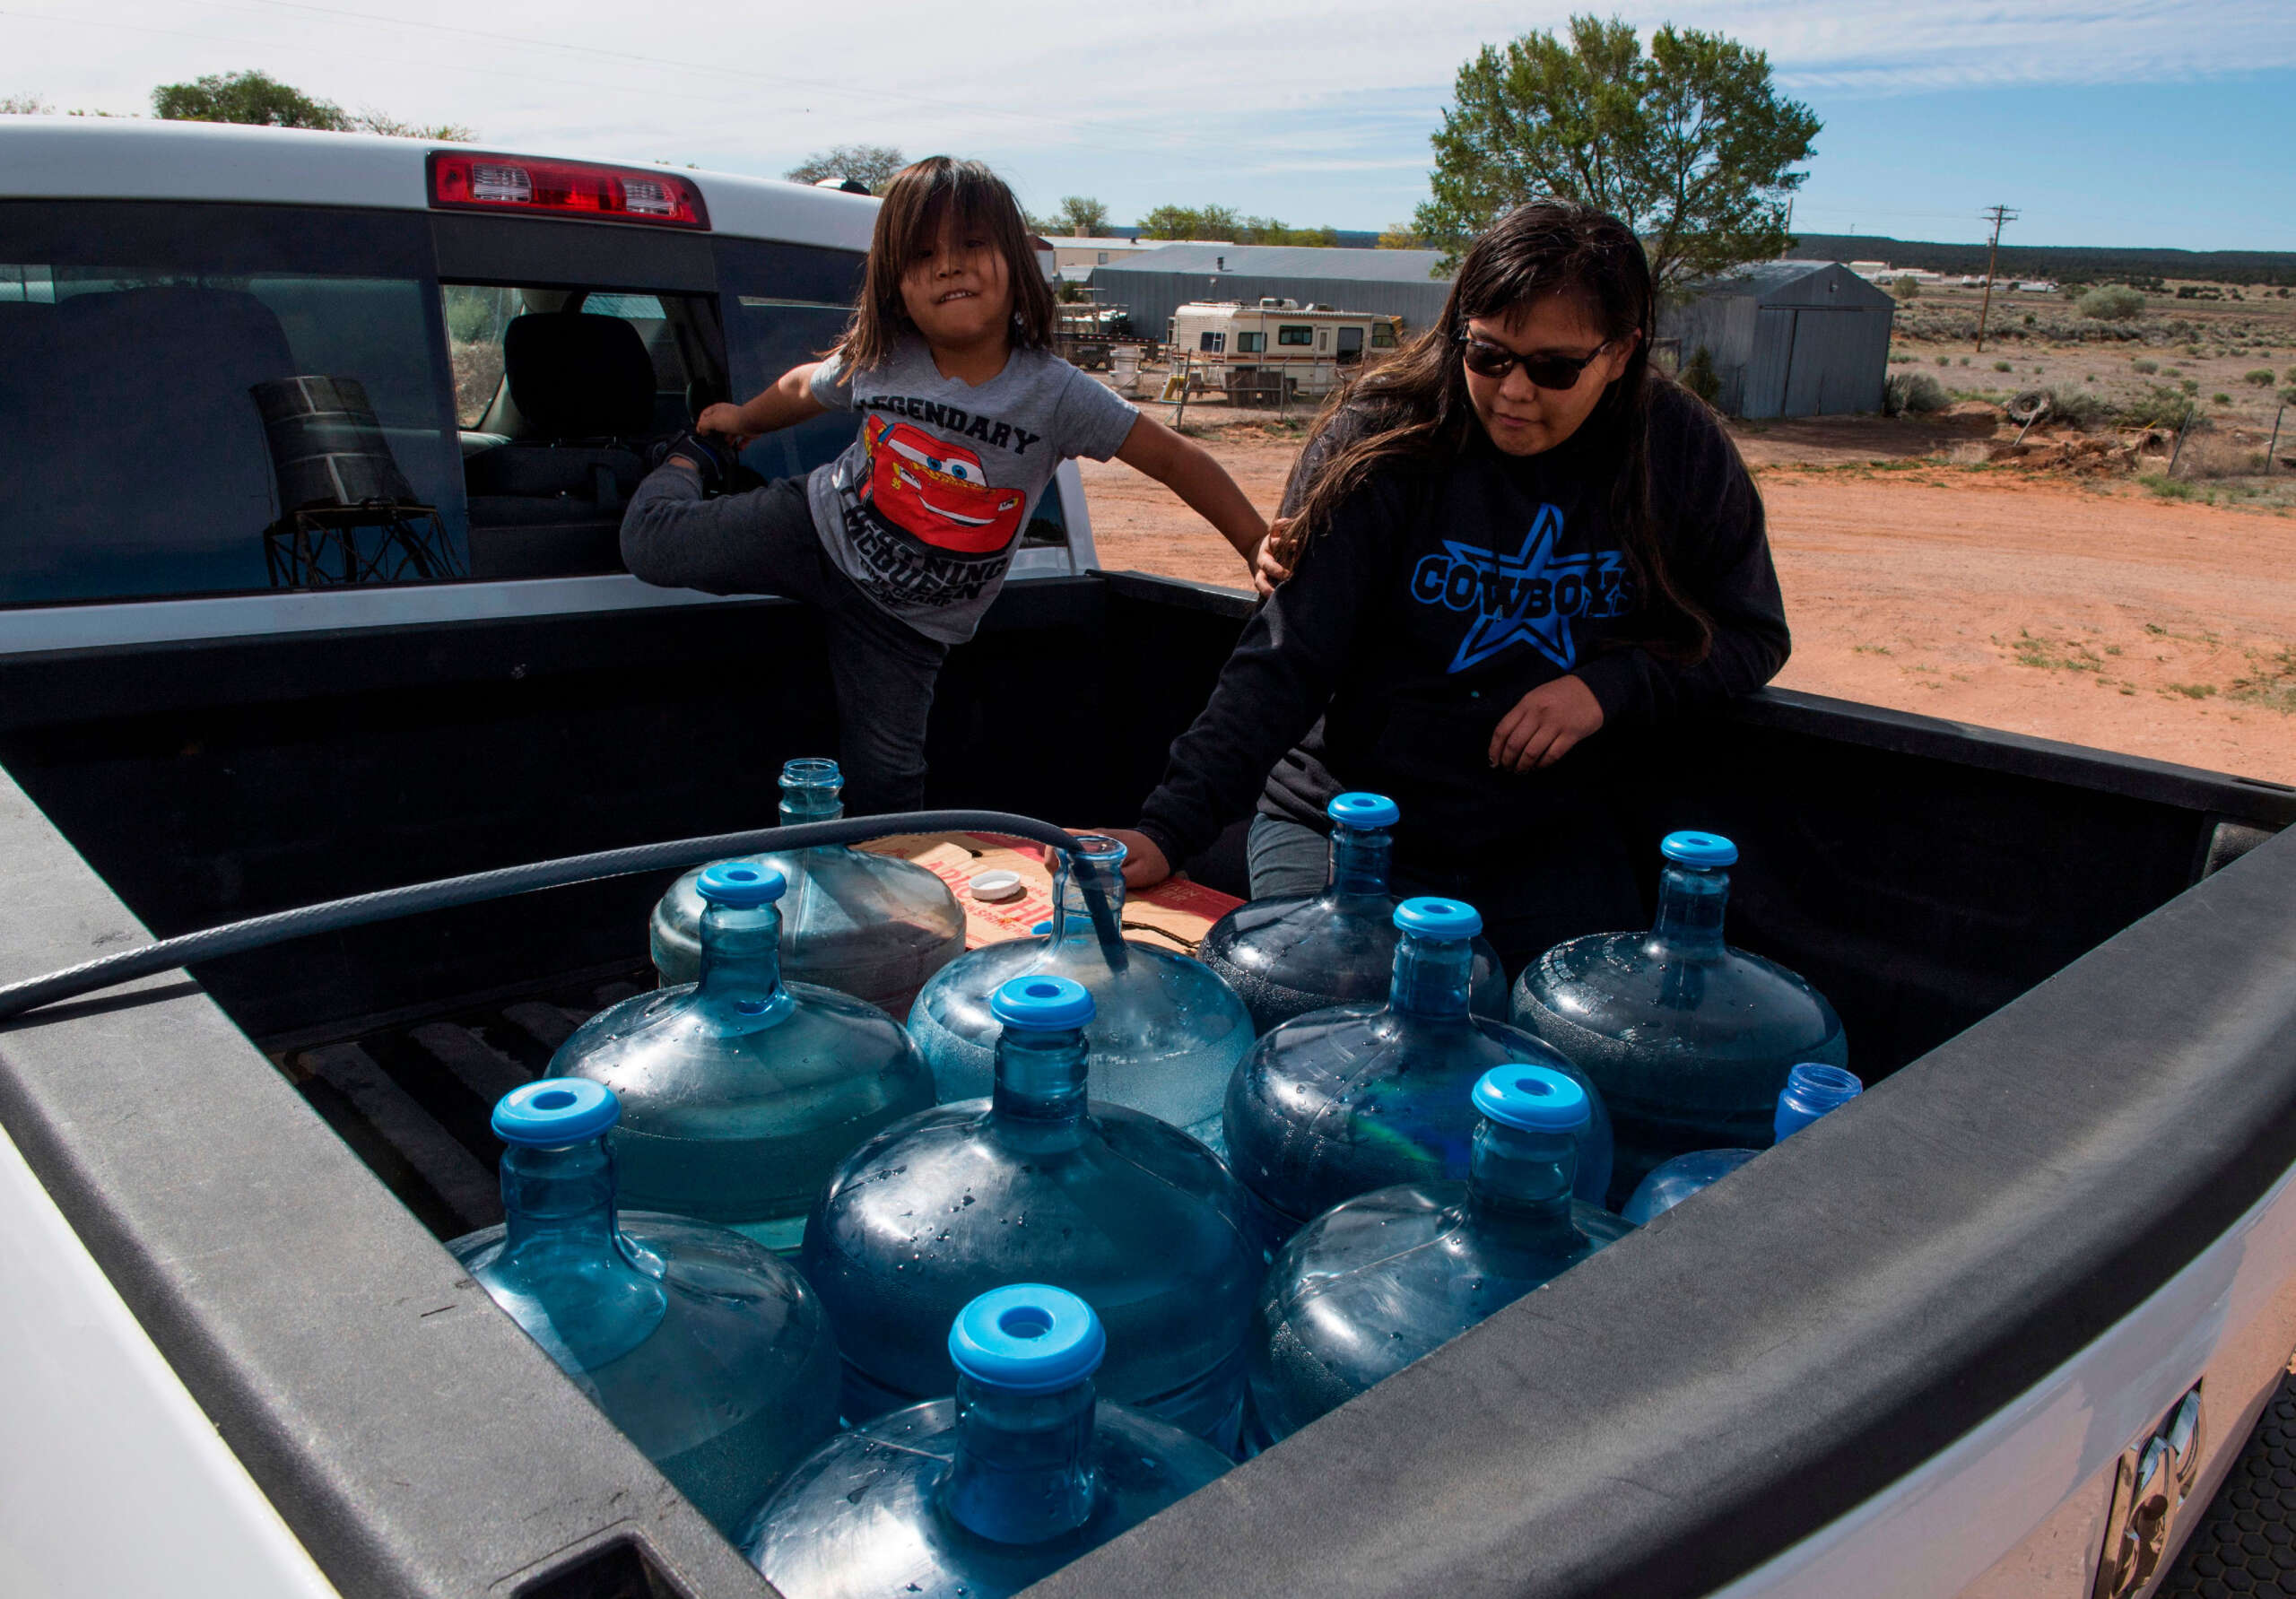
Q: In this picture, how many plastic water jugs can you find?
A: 11